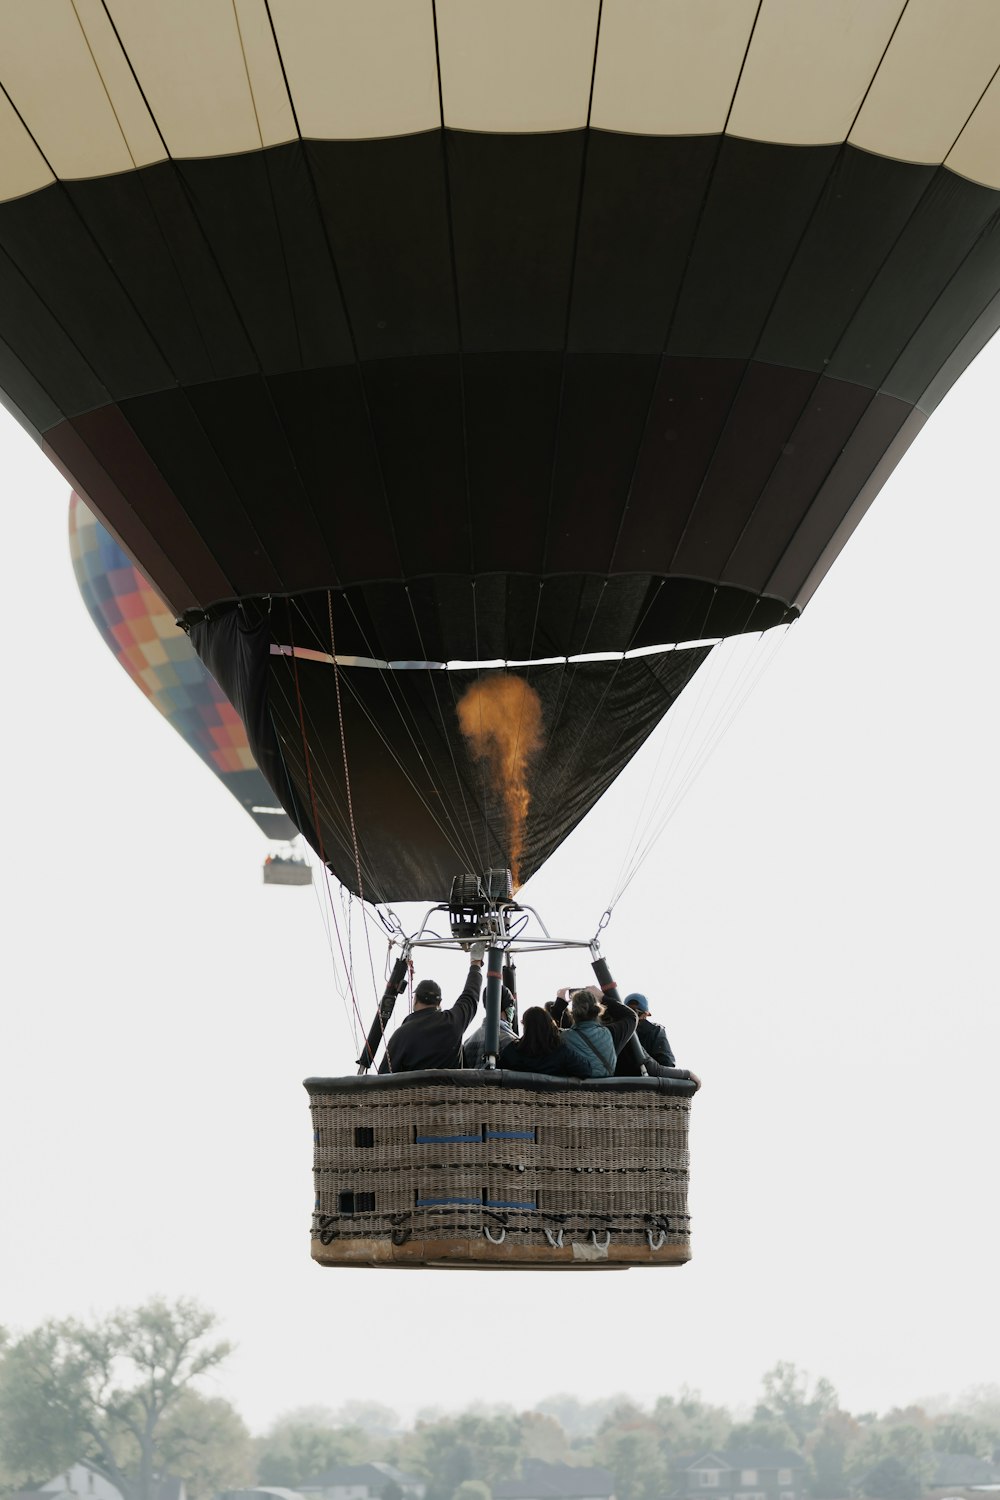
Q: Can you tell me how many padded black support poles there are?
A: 4